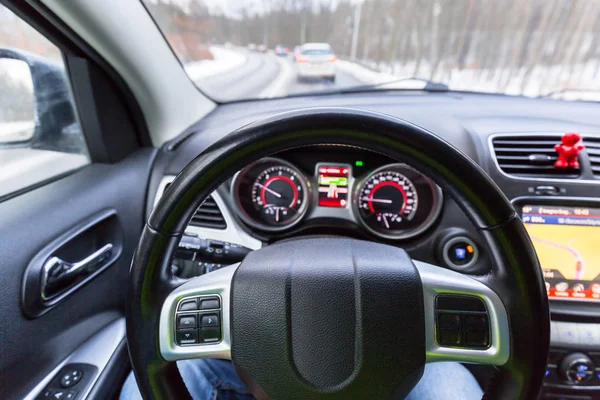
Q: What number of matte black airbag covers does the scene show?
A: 1